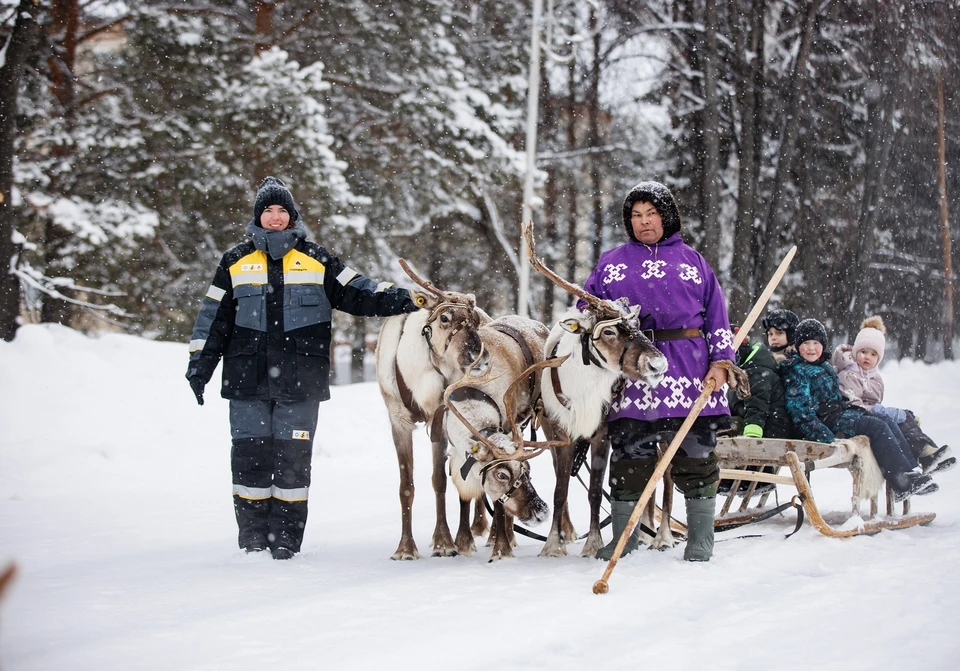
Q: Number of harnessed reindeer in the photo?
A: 3